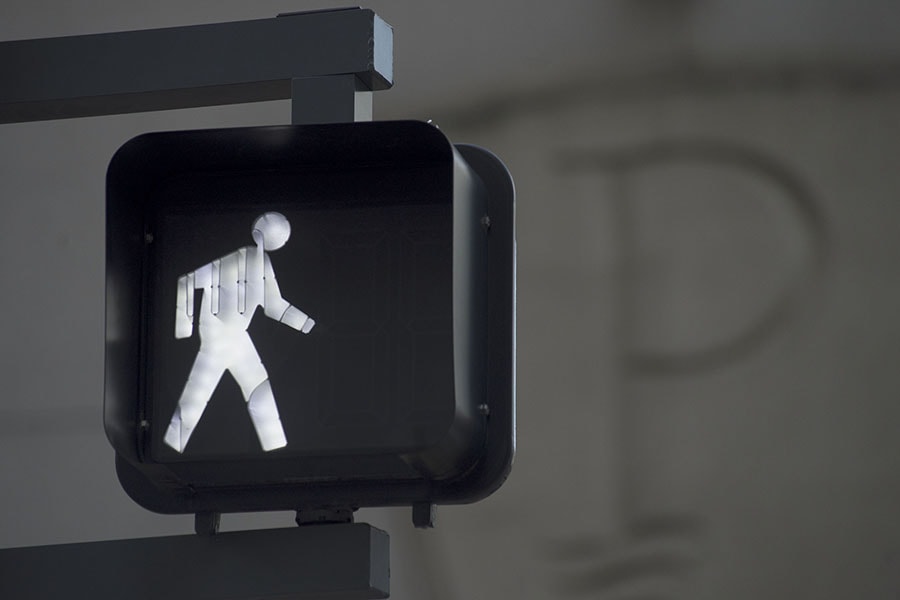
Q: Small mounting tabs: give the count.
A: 2